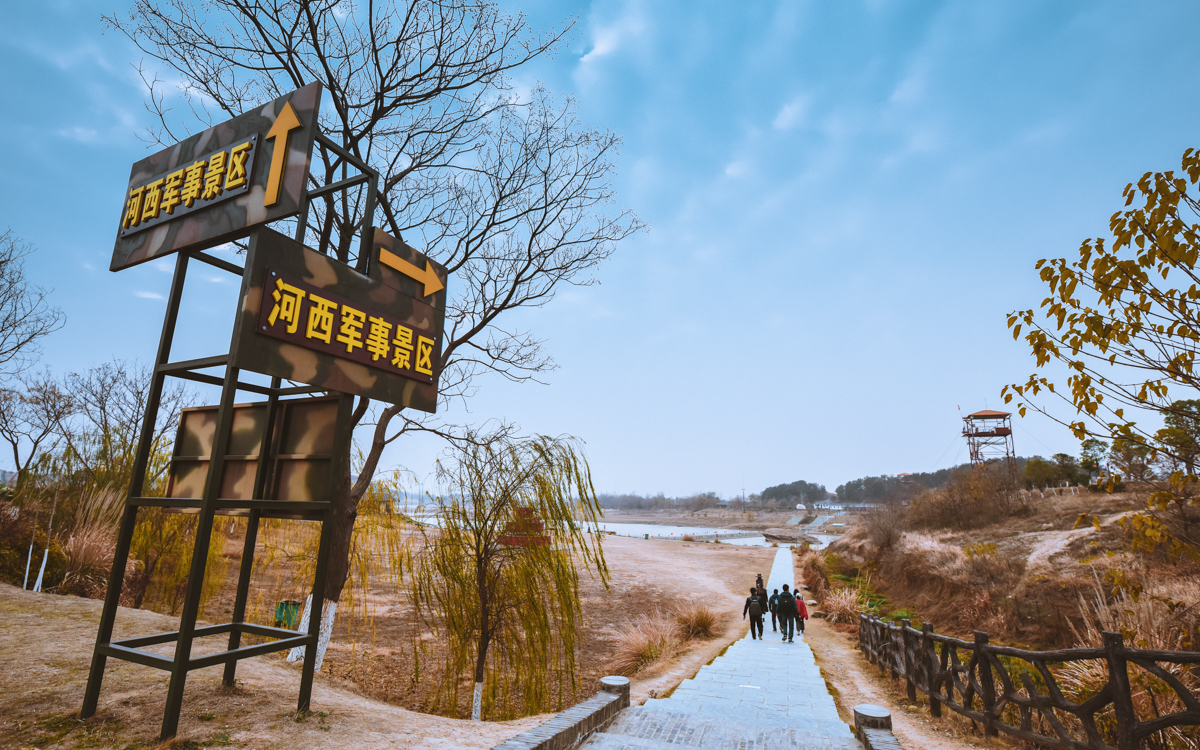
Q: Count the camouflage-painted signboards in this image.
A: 3